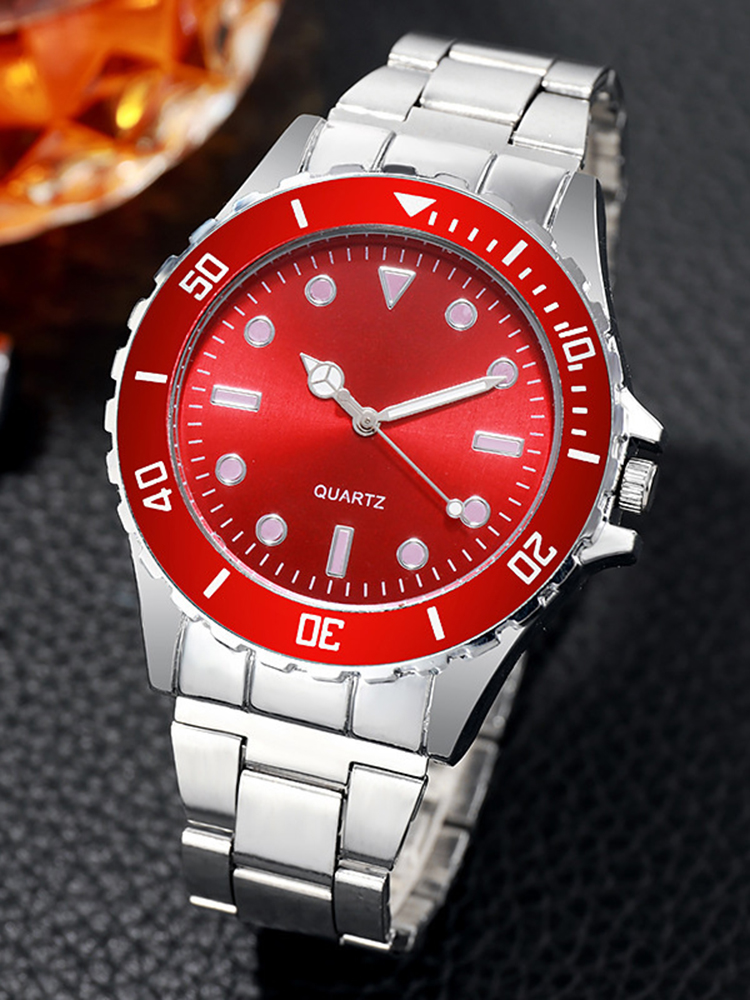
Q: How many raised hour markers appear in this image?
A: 12